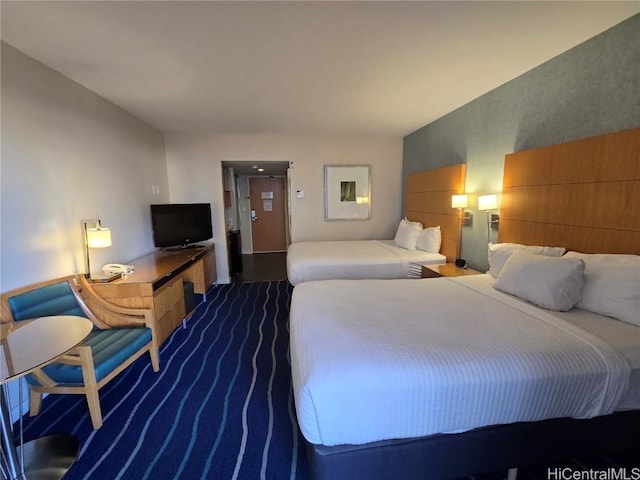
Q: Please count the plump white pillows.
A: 5